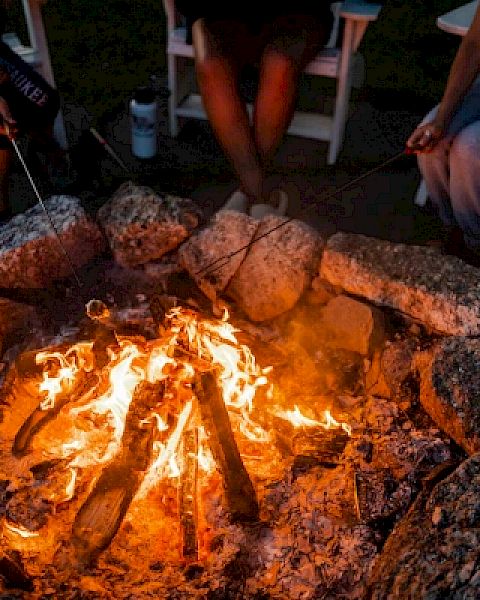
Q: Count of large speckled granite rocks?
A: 7